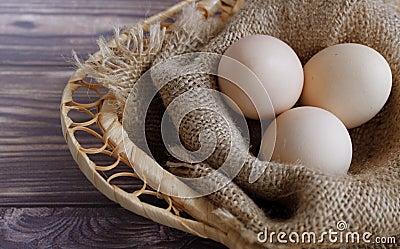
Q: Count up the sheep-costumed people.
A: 0